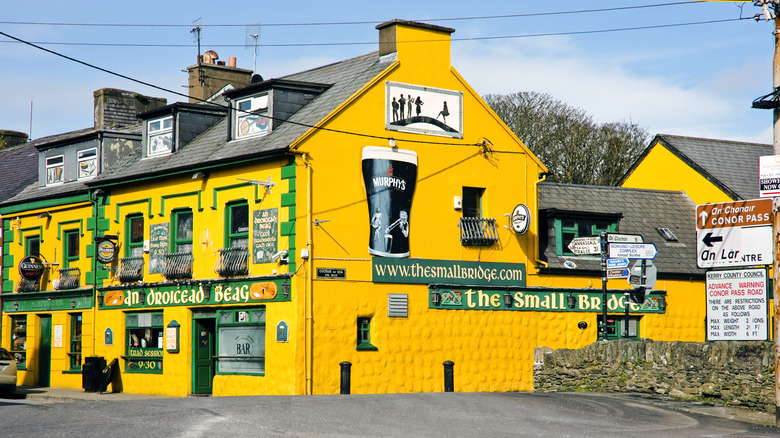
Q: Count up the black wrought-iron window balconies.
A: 6